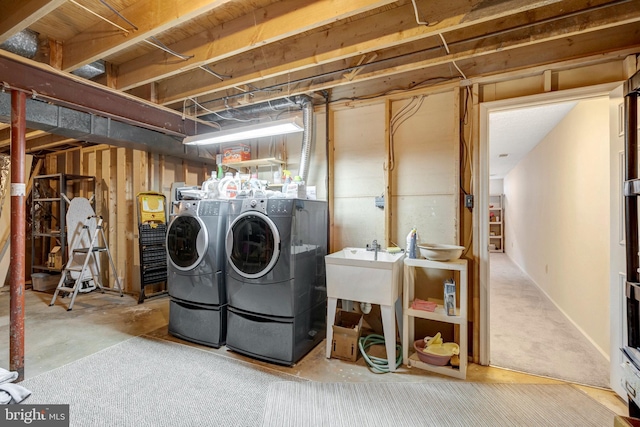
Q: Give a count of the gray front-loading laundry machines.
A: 2